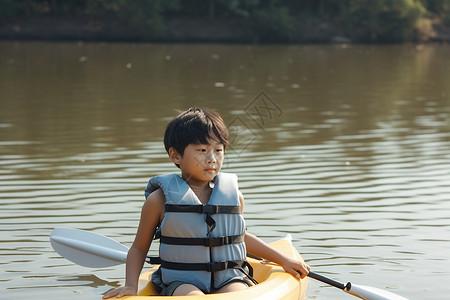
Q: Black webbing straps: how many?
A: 3